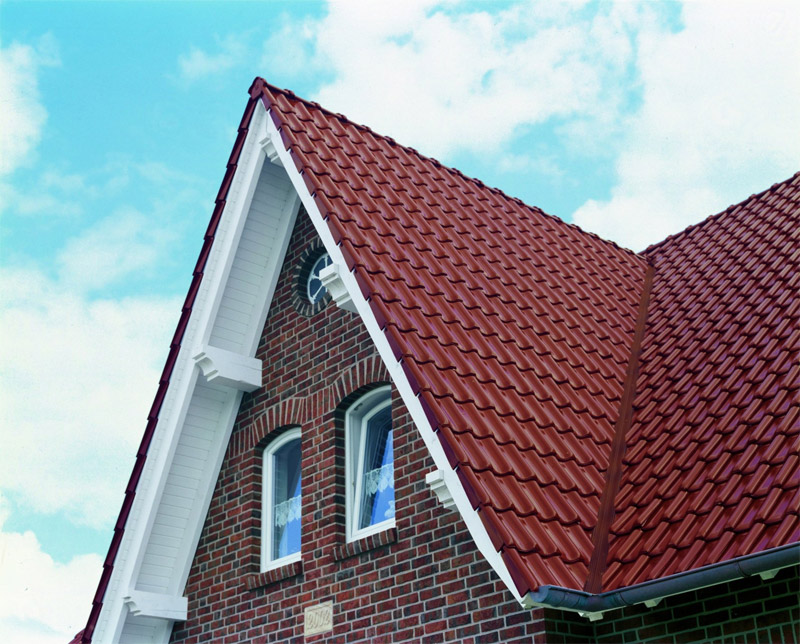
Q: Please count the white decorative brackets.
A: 5